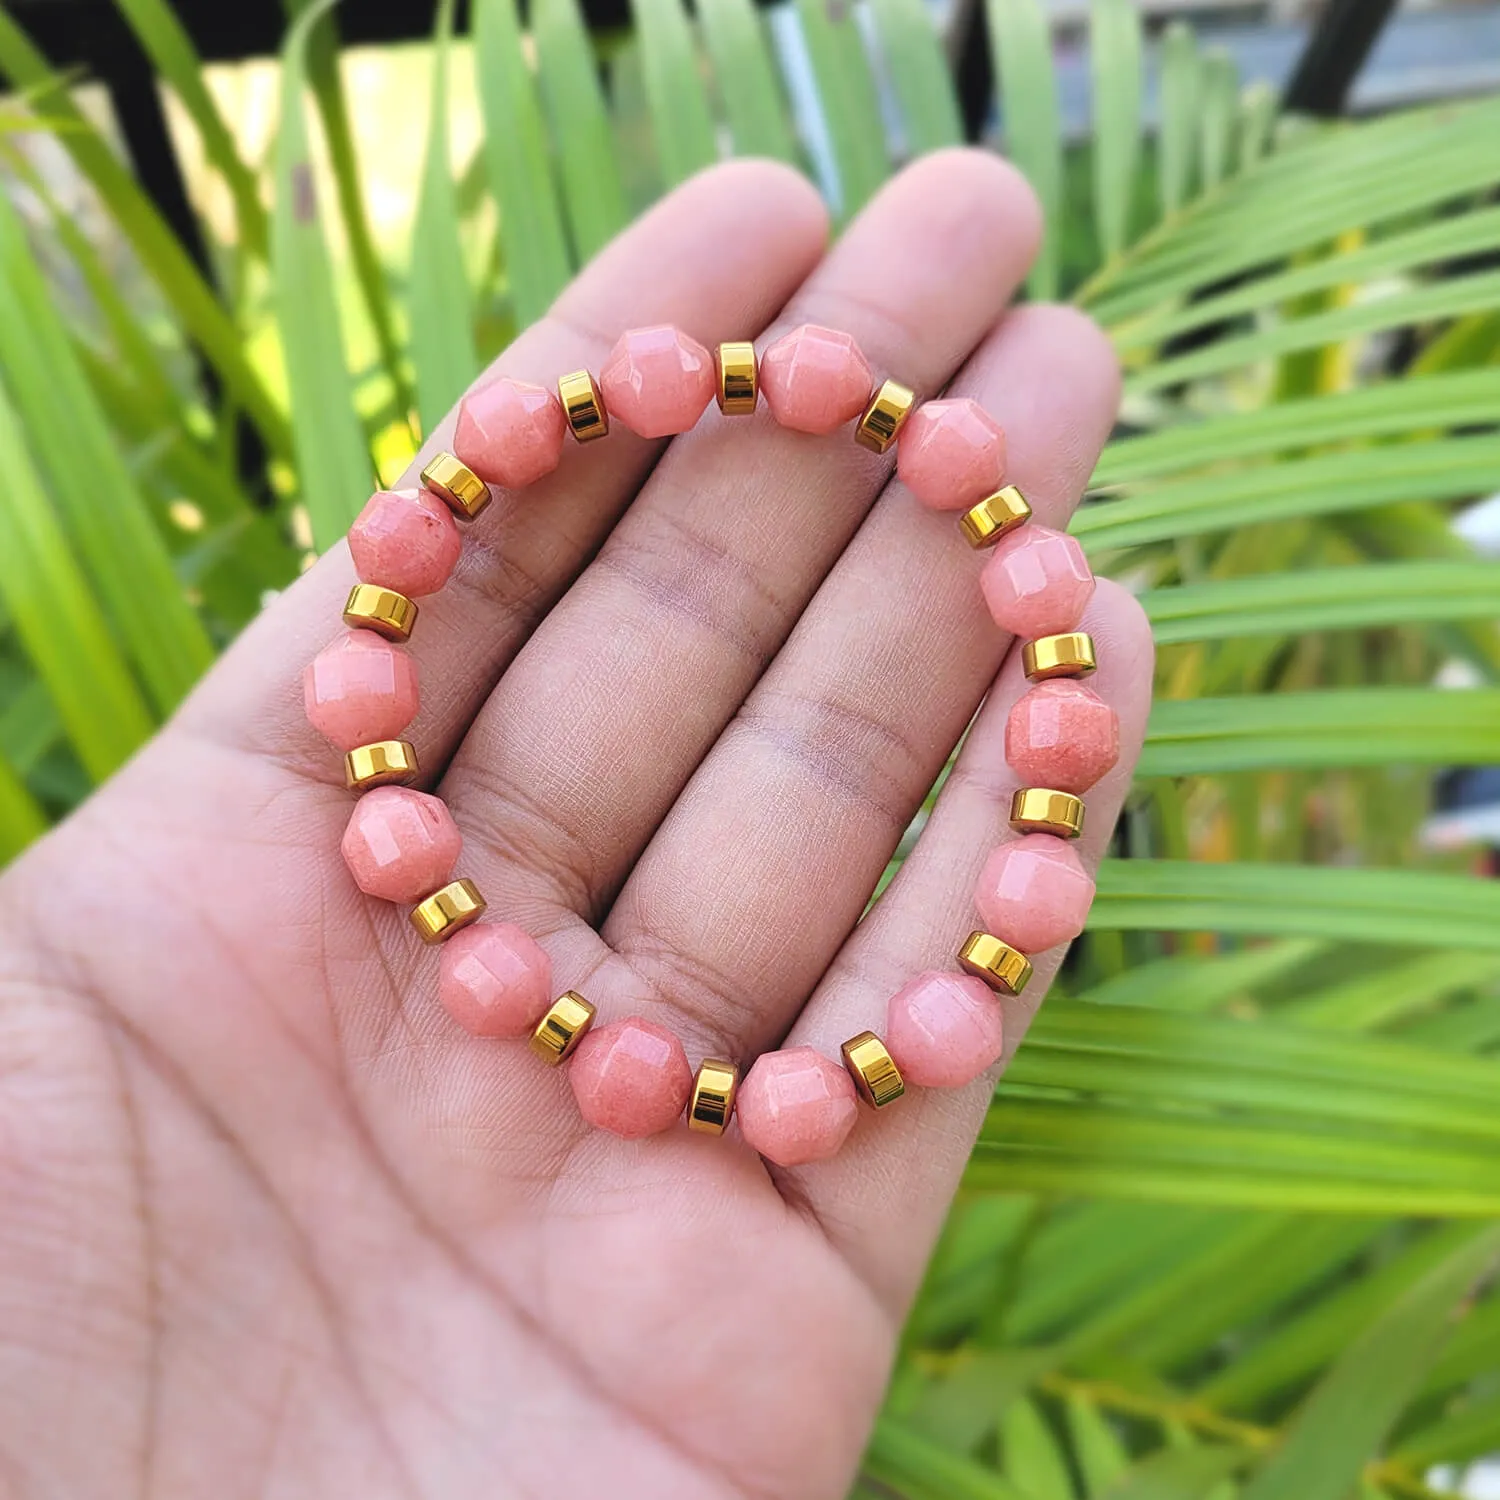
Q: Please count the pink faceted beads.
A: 14